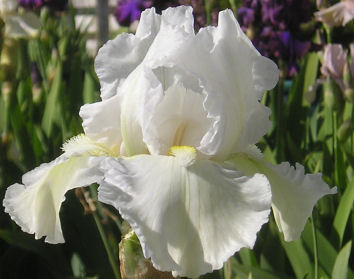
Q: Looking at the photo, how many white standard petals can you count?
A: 3